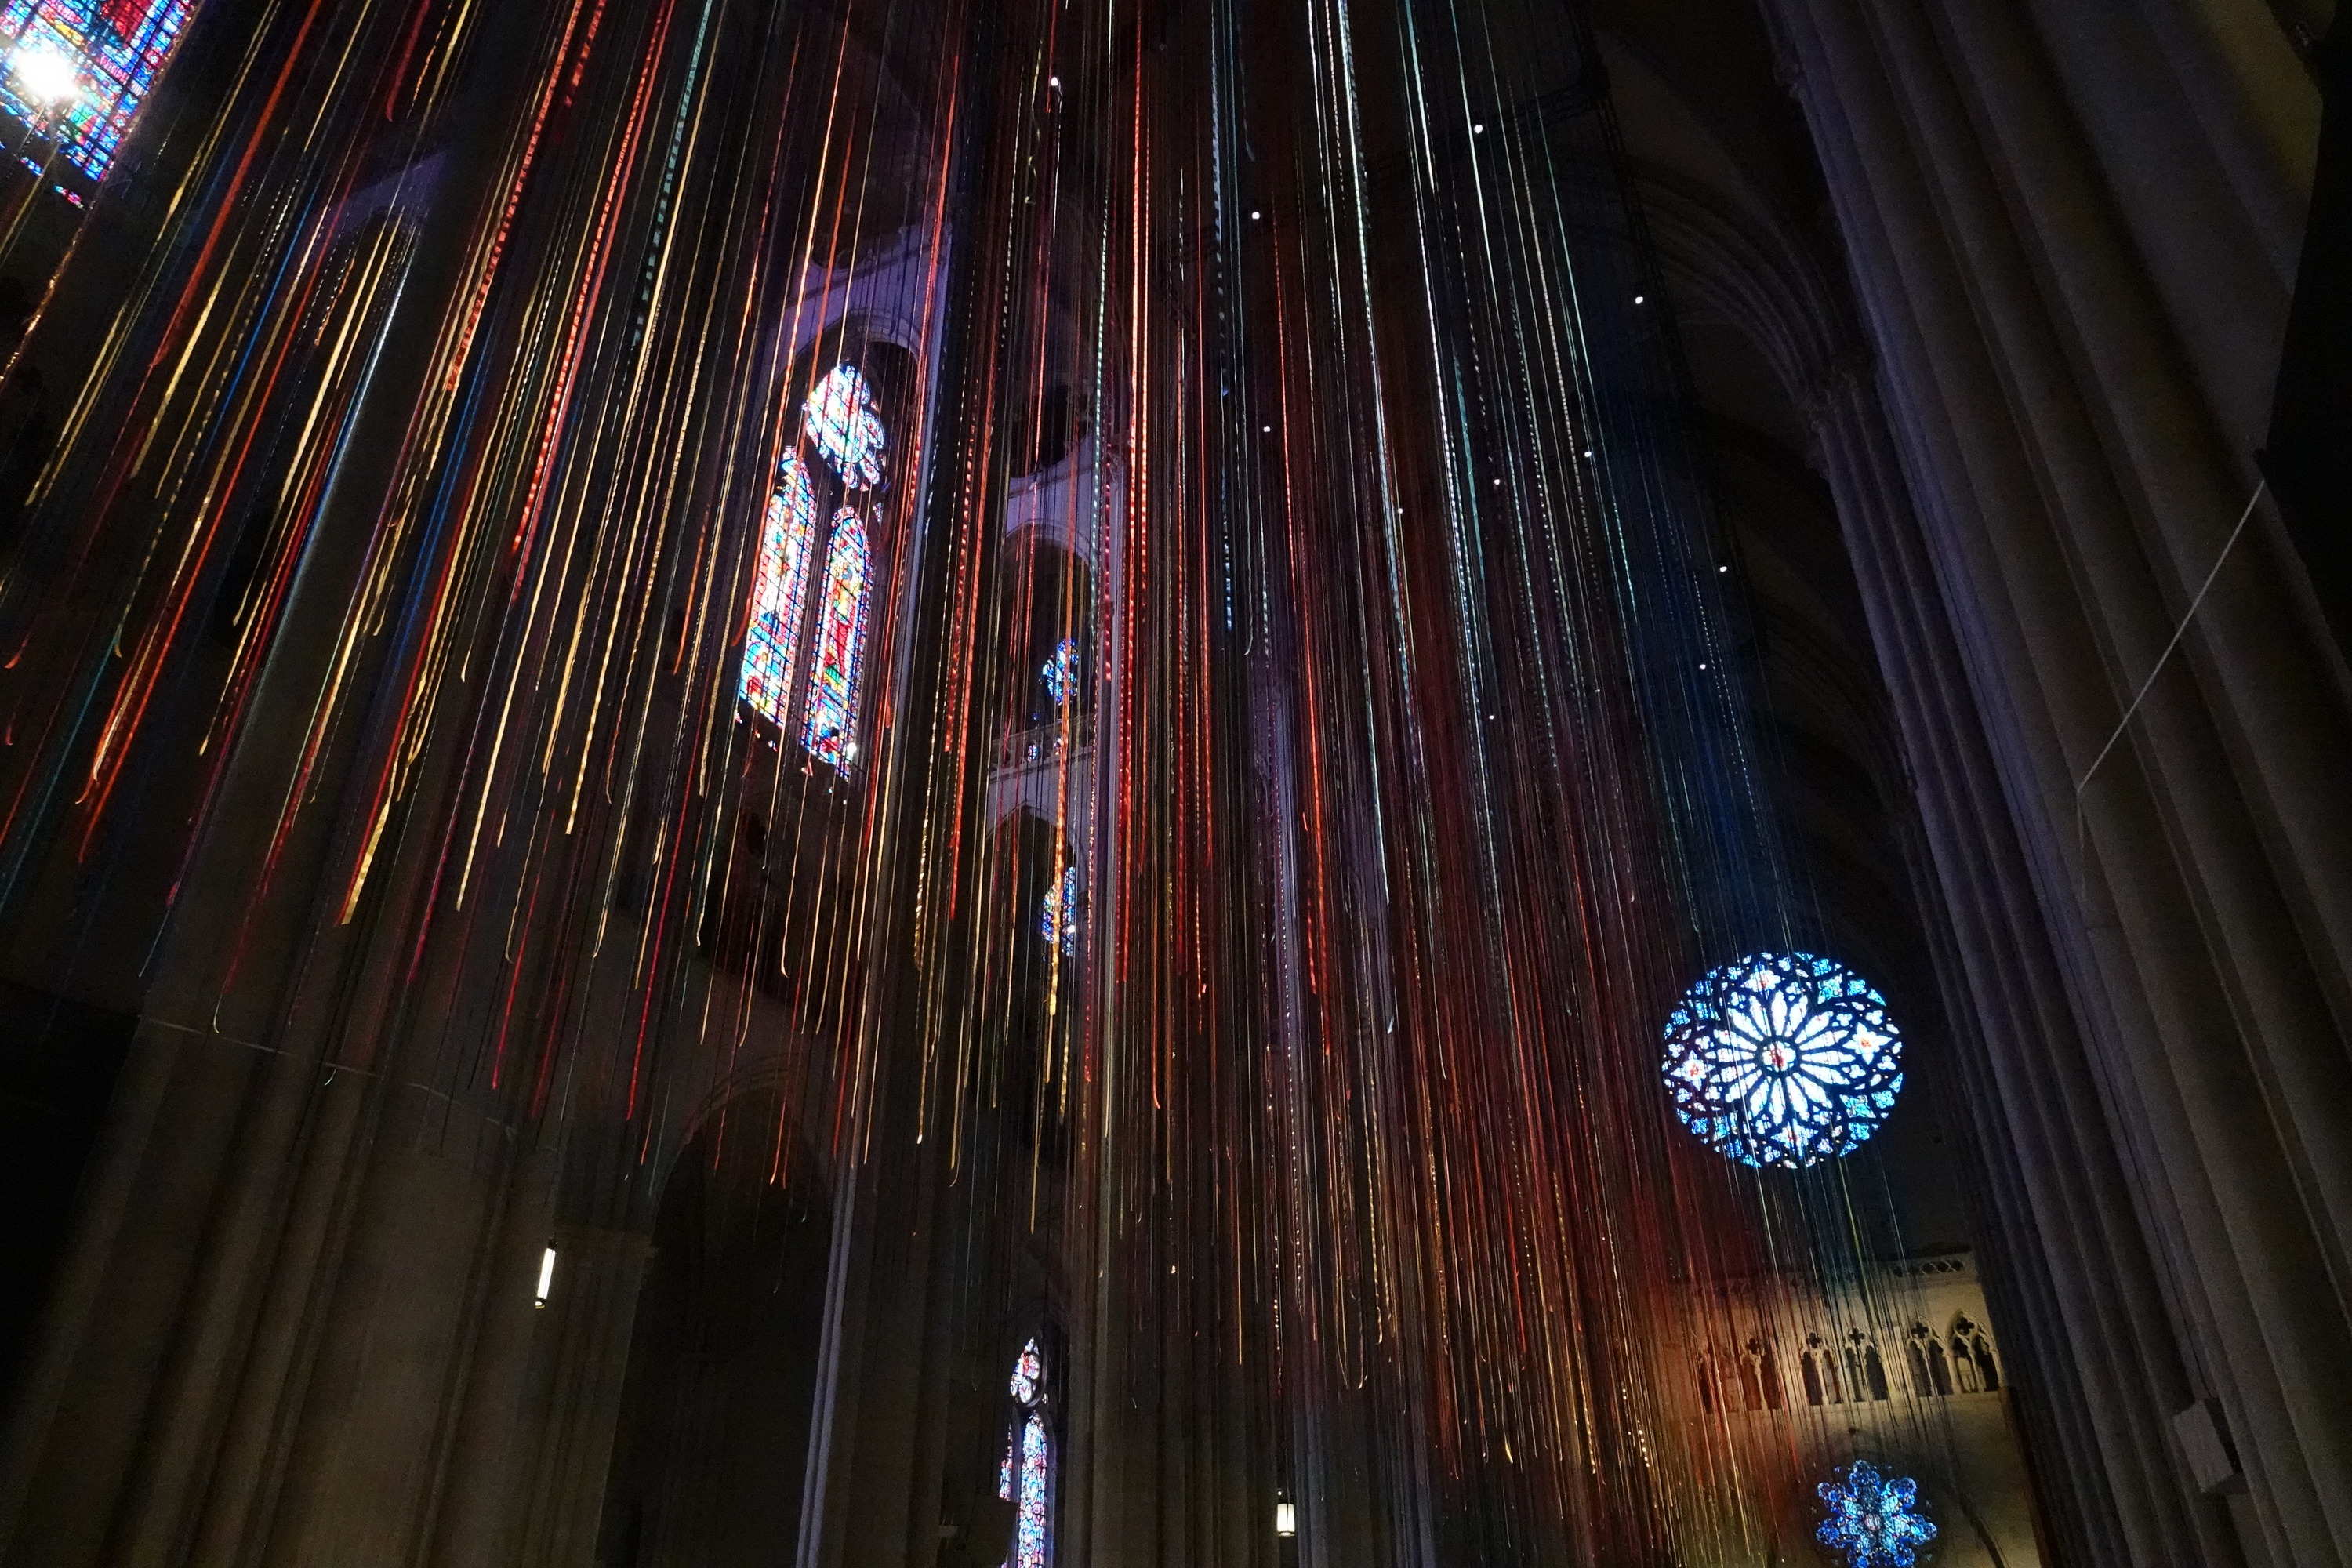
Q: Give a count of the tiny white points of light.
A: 12